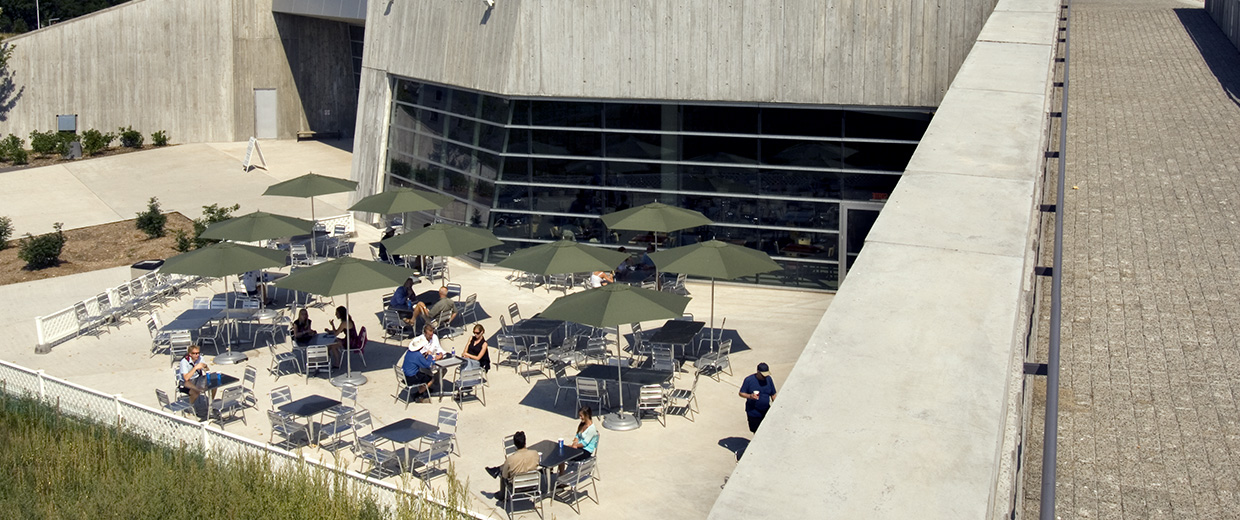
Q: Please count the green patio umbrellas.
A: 10